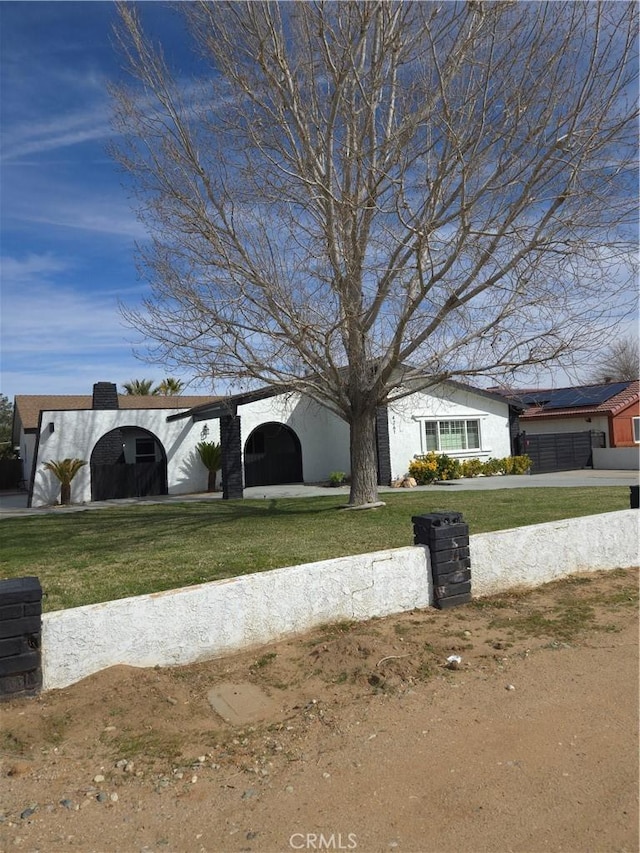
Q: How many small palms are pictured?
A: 2